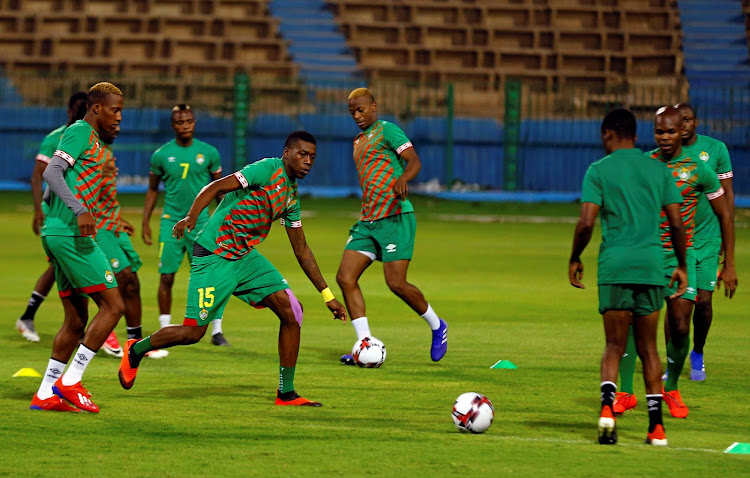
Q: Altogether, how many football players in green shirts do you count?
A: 9